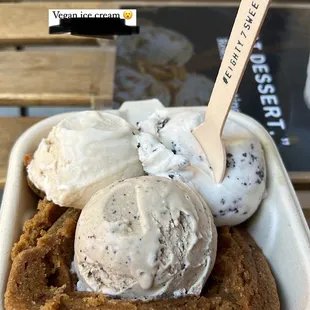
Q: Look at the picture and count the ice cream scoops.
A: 3